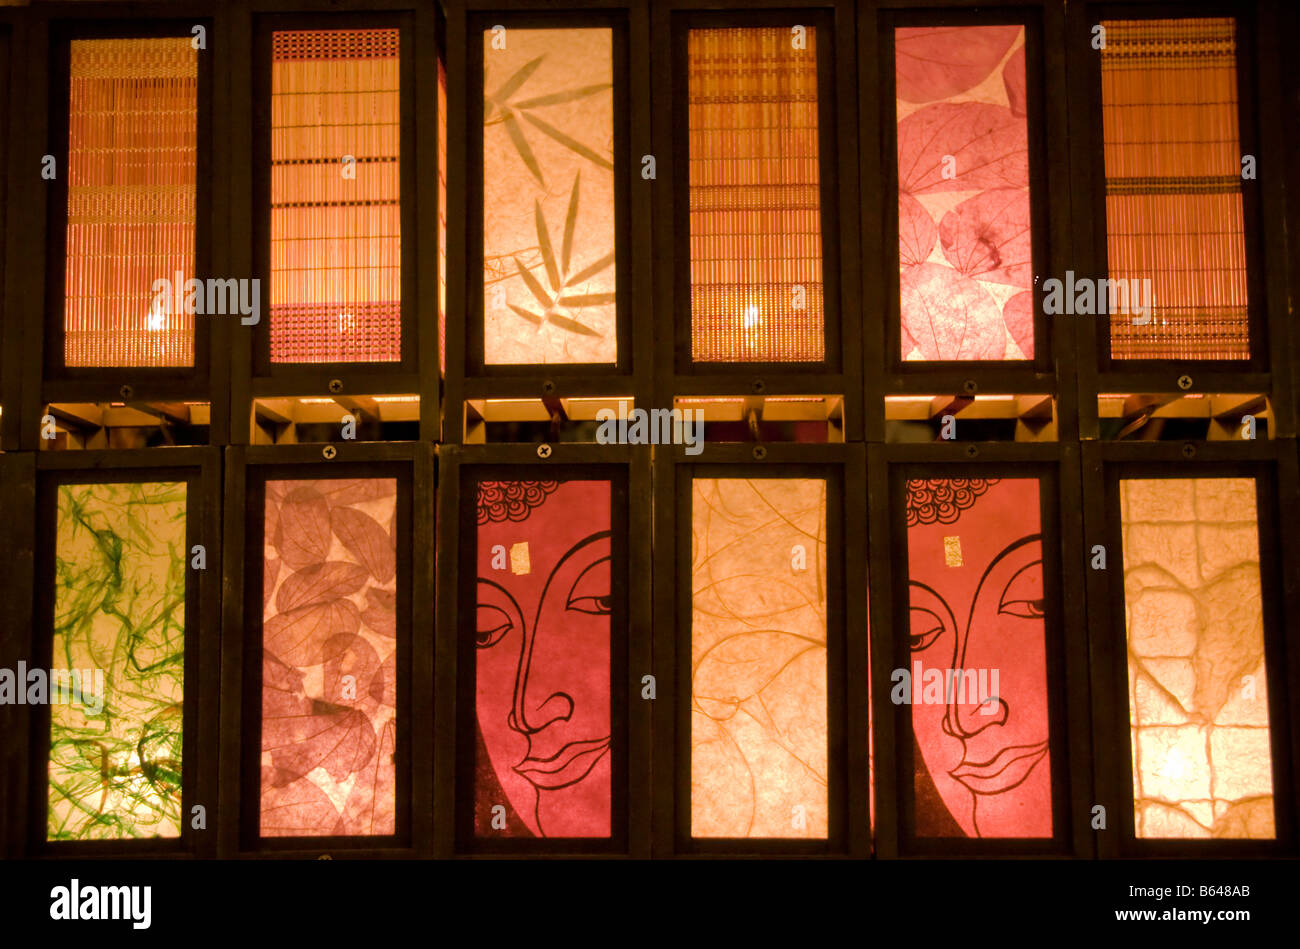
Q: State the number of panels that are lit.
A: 12